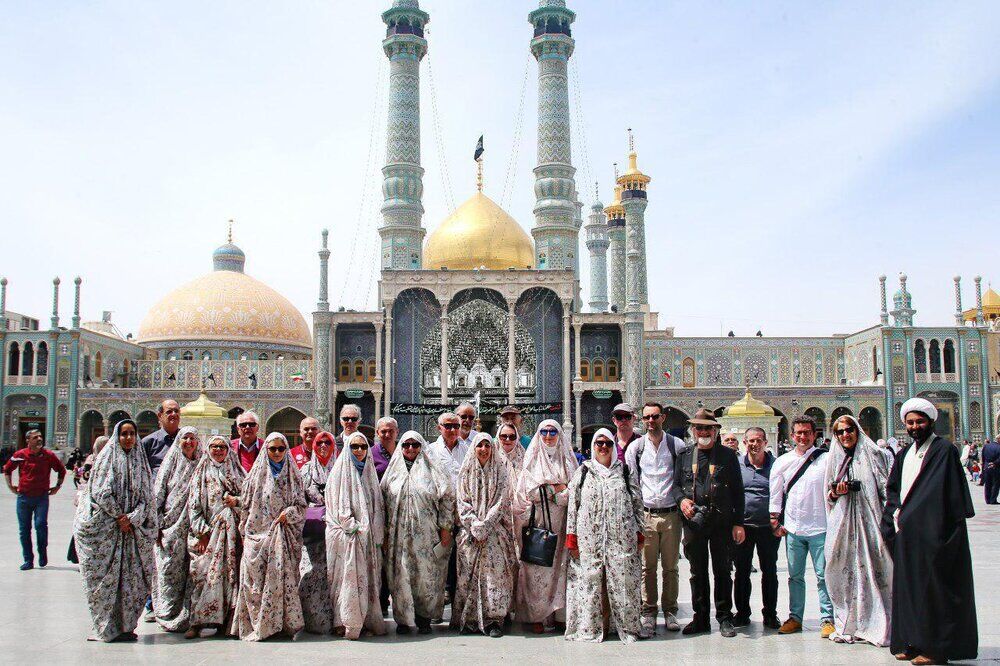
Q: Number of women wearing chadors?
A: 12